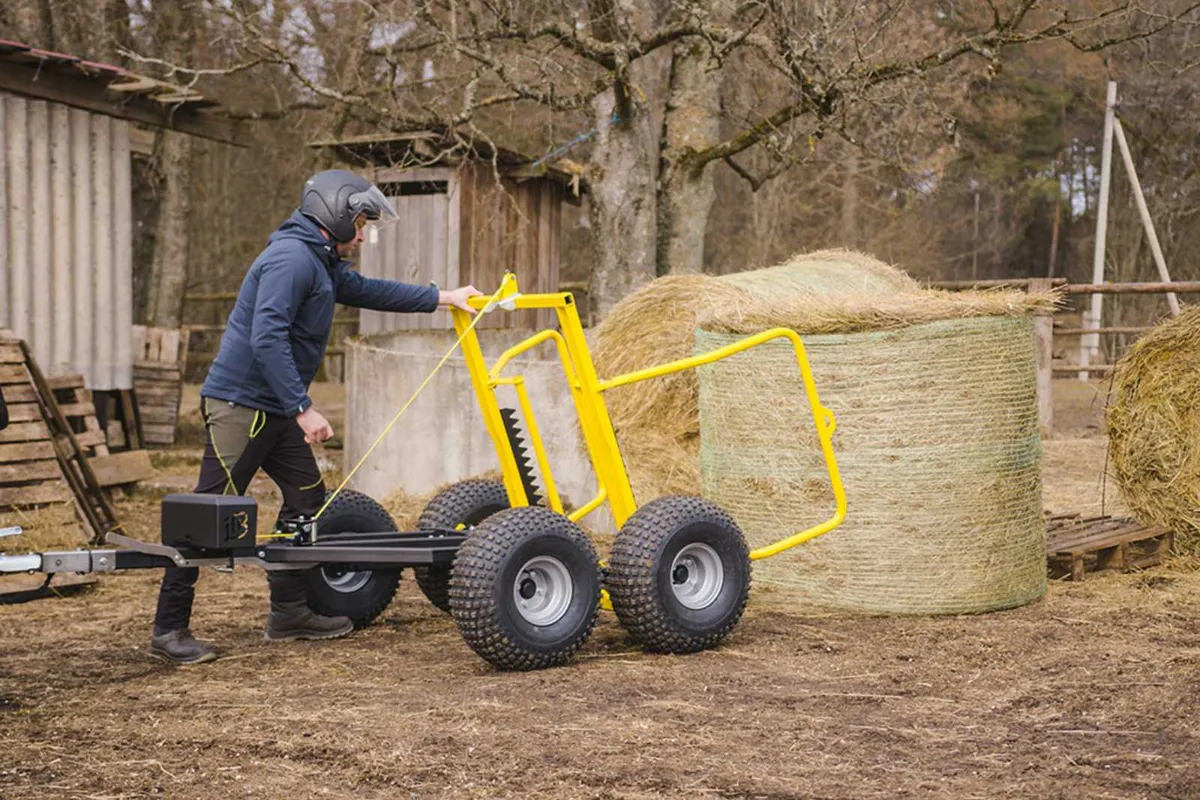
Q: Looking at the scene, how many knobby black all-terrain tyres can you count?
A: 4